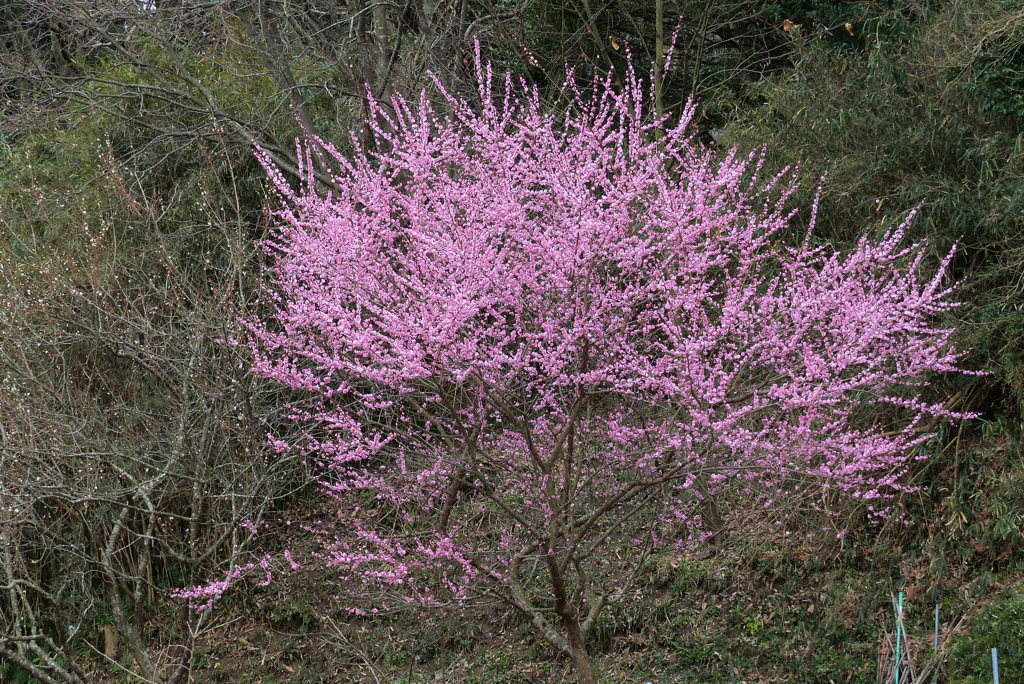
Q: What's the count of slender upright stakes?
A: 3